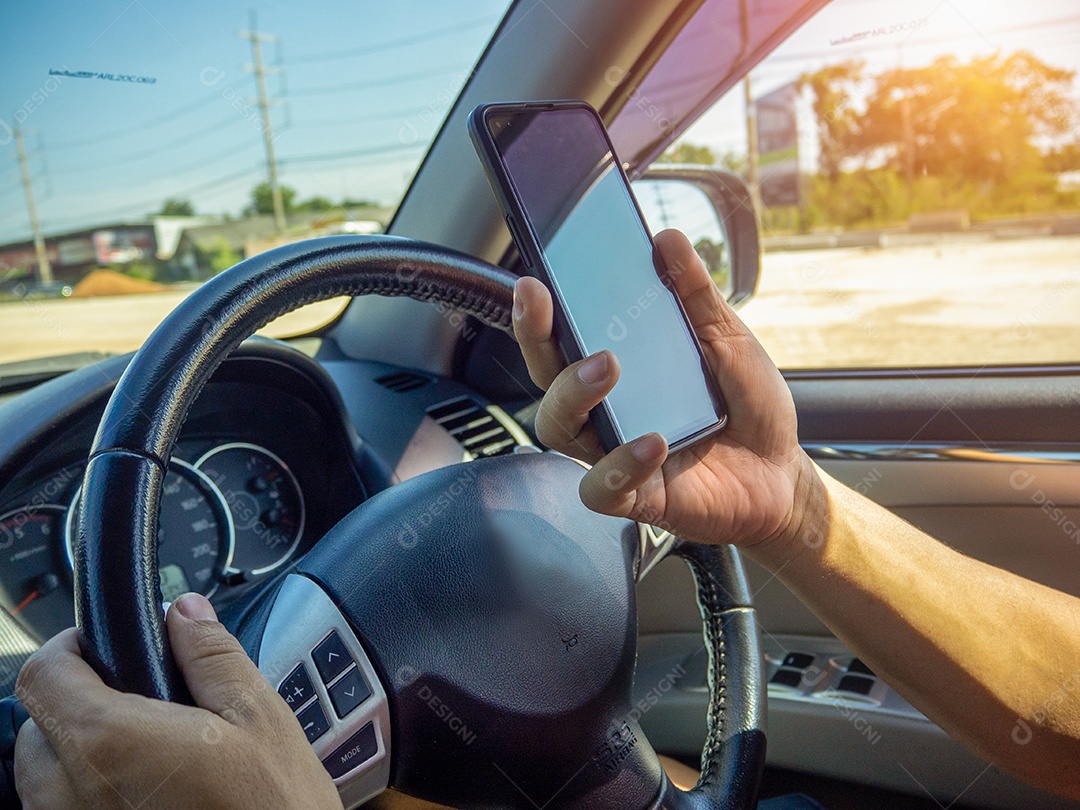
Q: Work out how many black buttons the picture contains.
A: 9